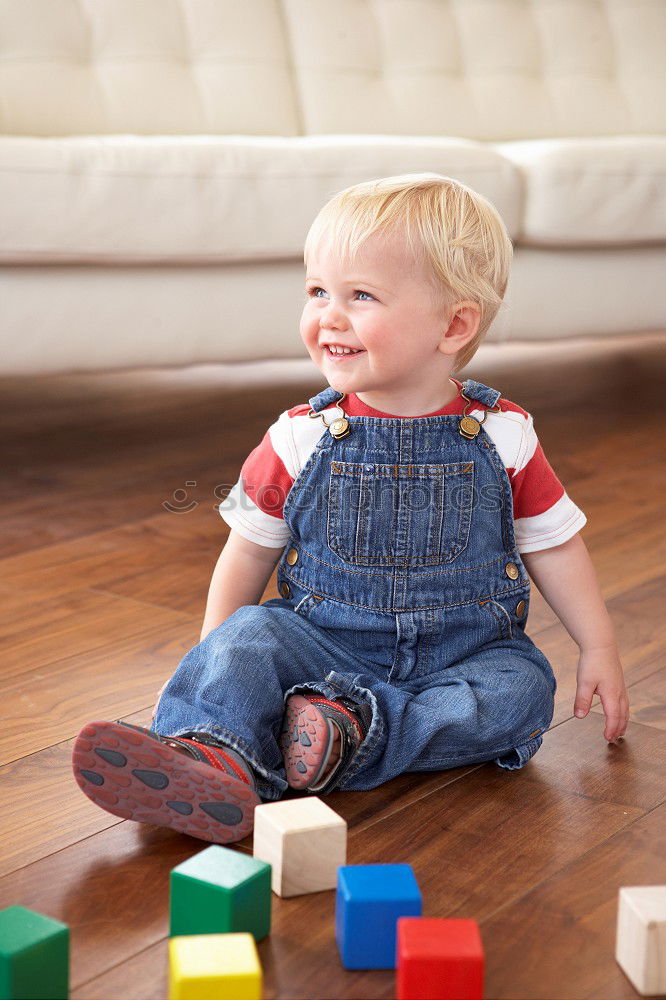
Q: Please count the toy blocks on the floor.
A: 7